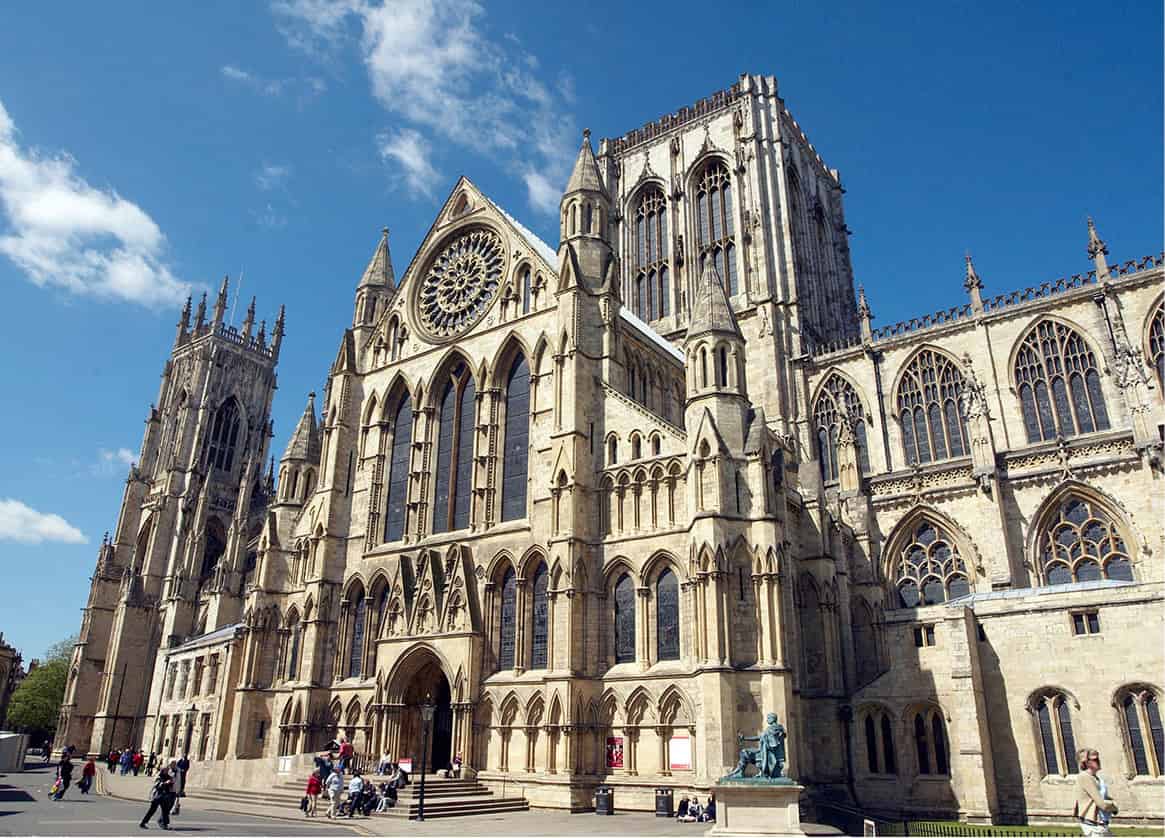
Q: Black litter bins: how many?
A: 2